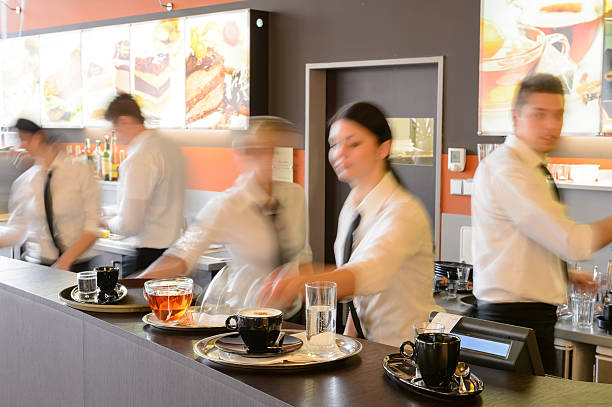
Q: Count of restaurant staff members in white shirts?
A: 5